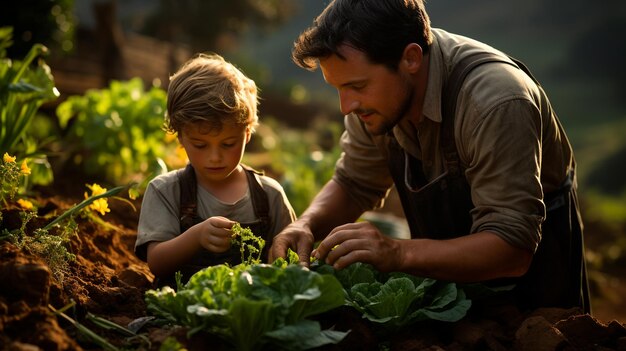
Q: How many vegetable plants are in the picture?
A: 2